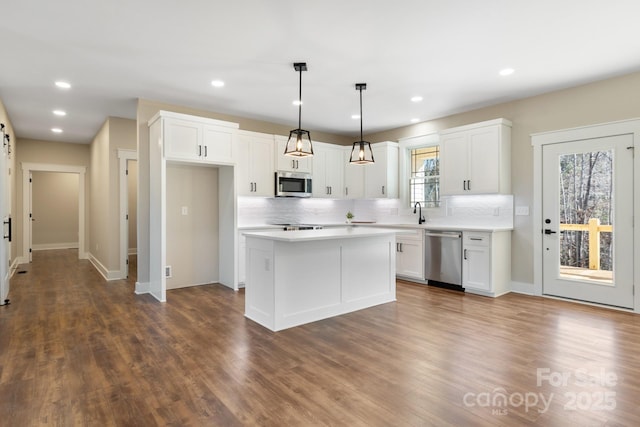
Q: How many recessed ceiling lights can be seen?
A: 9